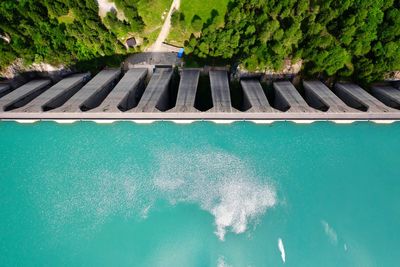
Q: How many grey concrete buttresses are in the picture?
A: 13